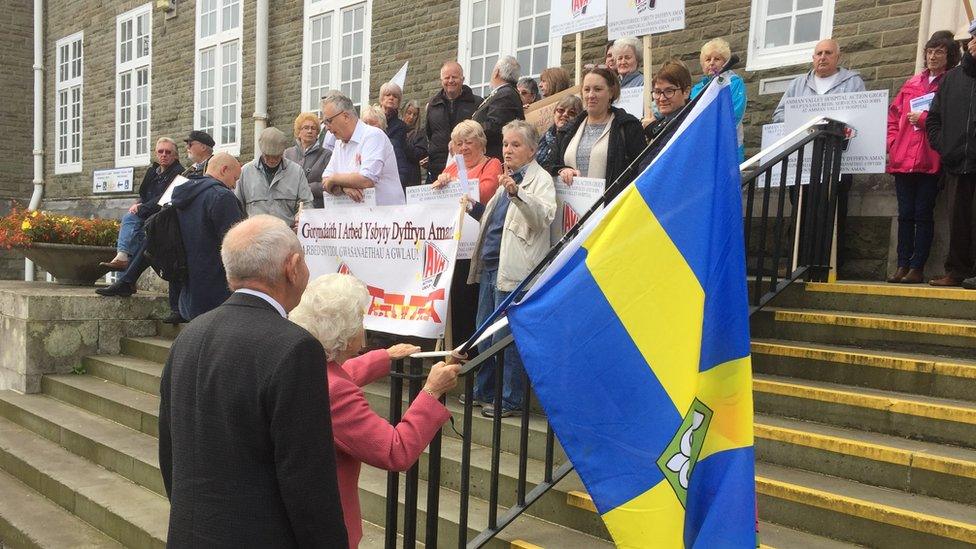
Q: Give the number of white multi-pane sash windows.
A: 6